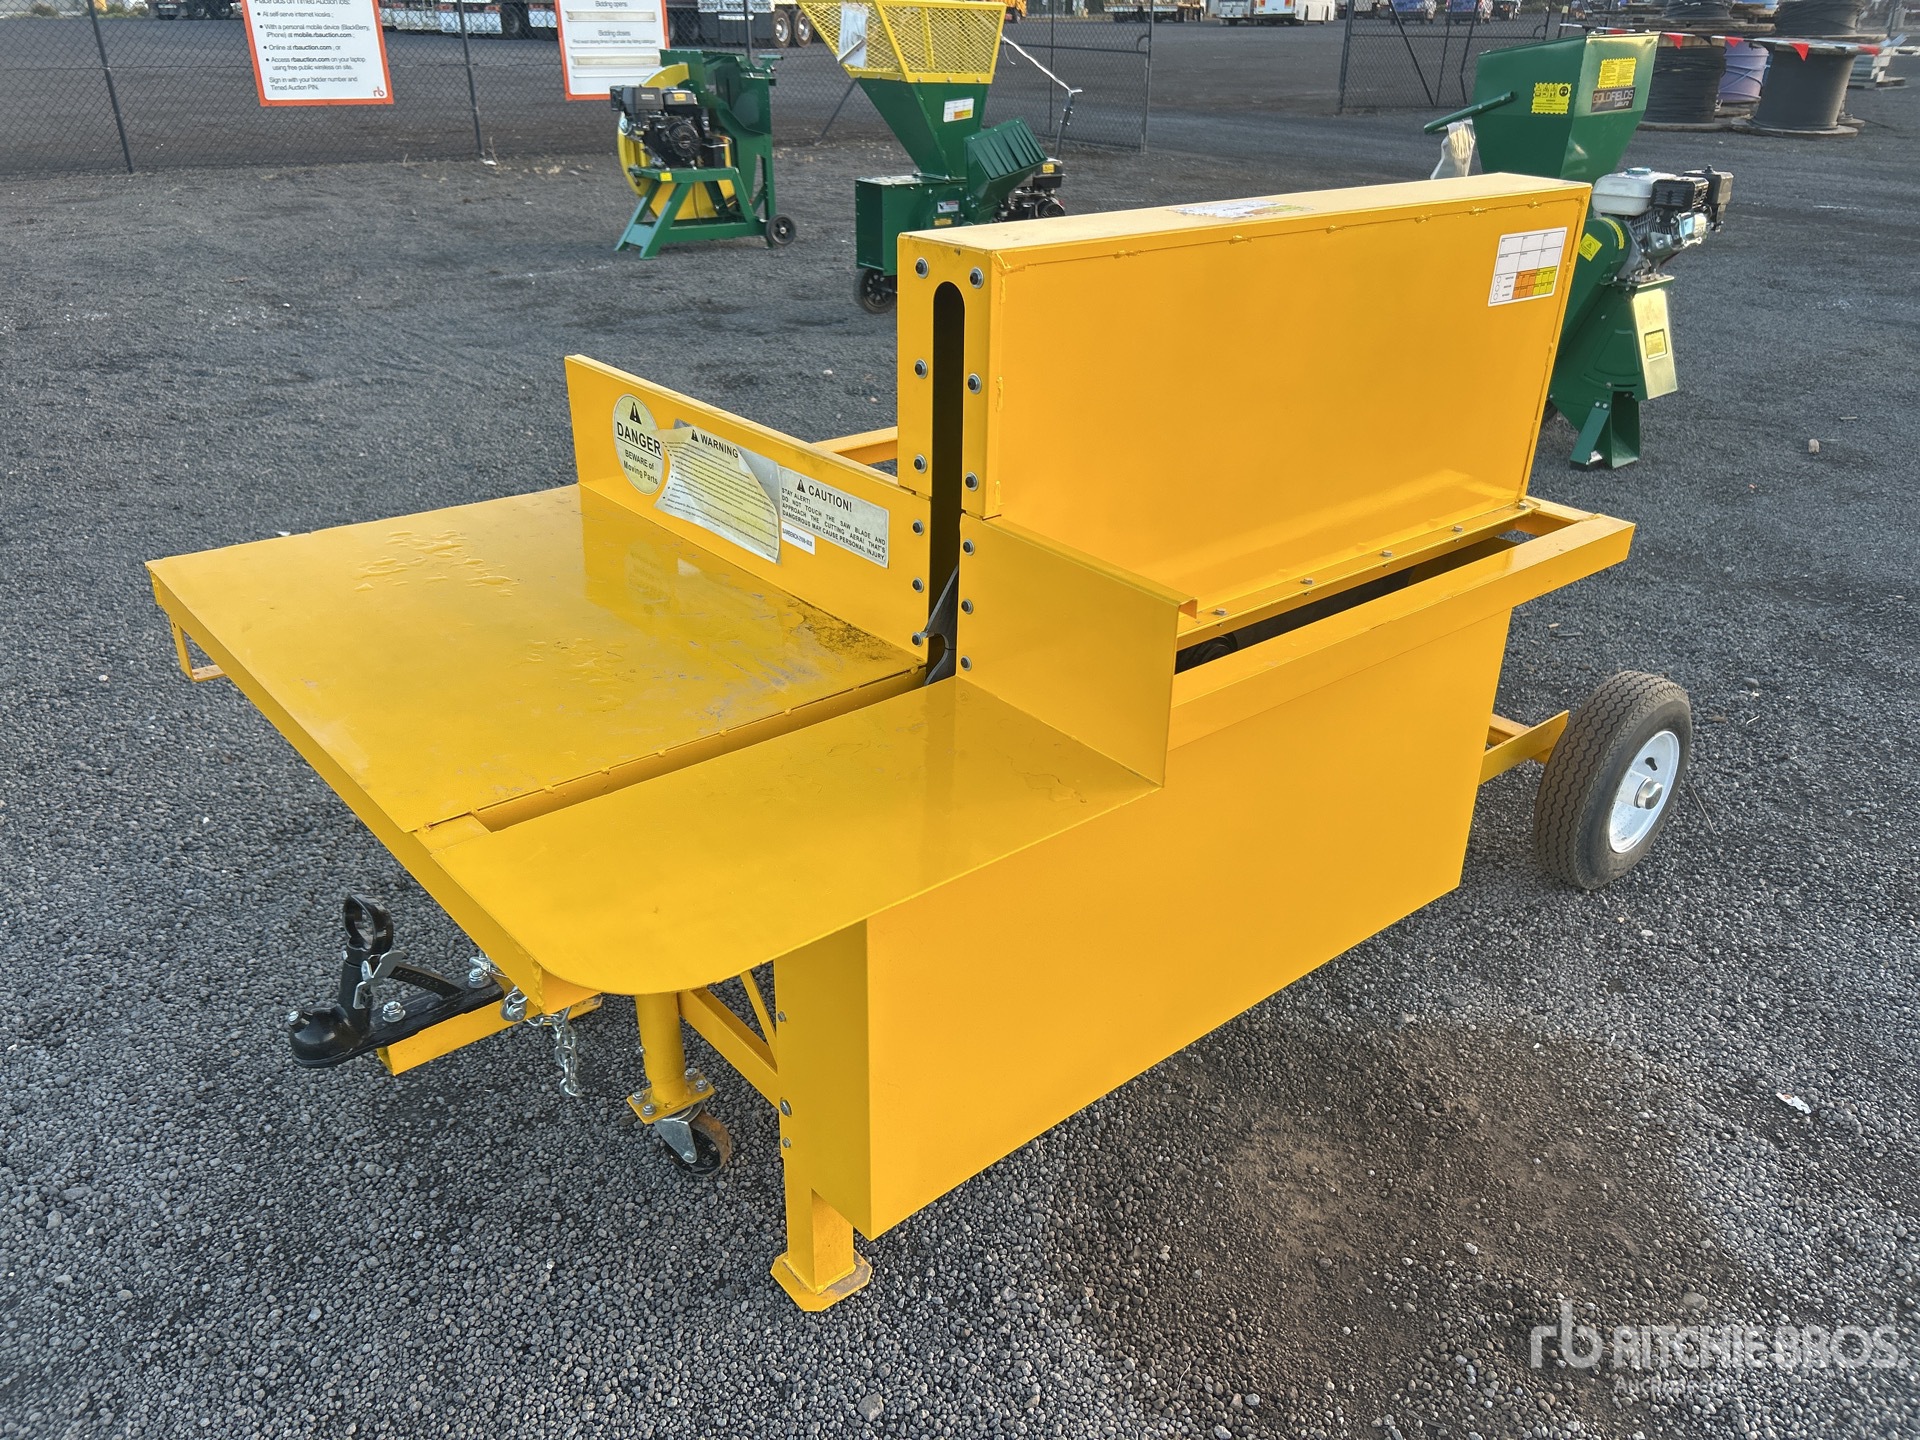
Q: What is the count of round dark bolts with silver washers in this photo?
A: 12